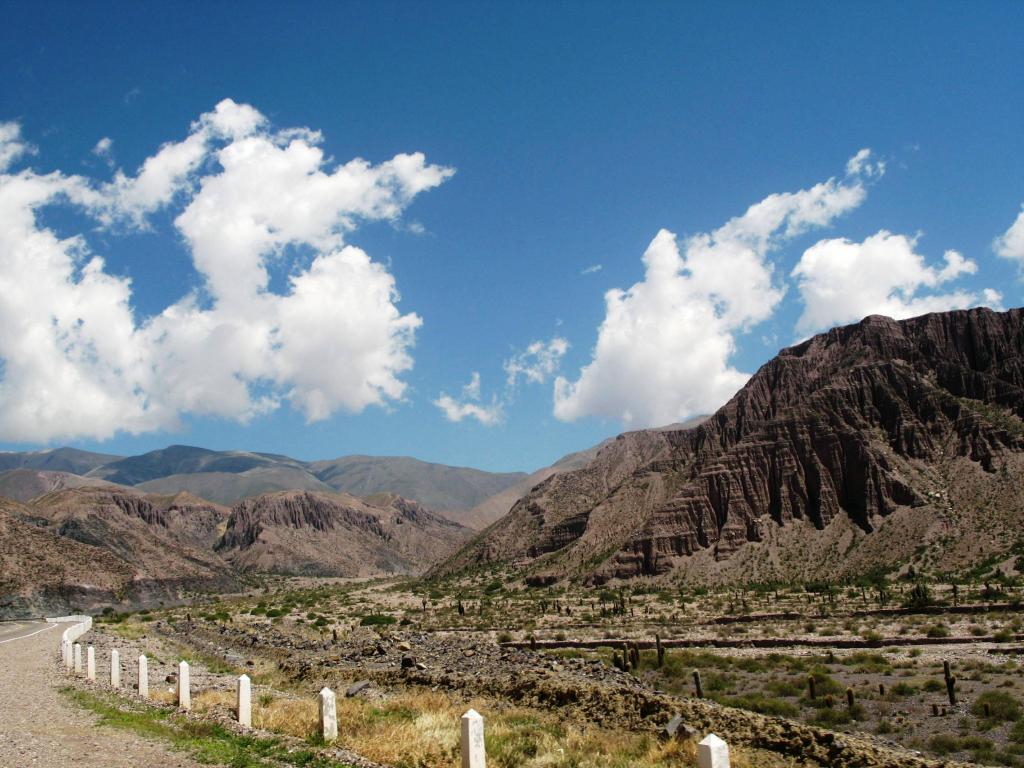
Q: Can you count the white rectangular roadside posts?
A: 11